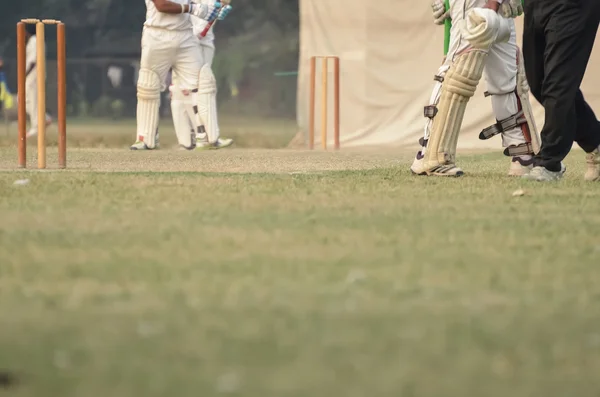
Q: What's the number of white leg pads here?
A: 5